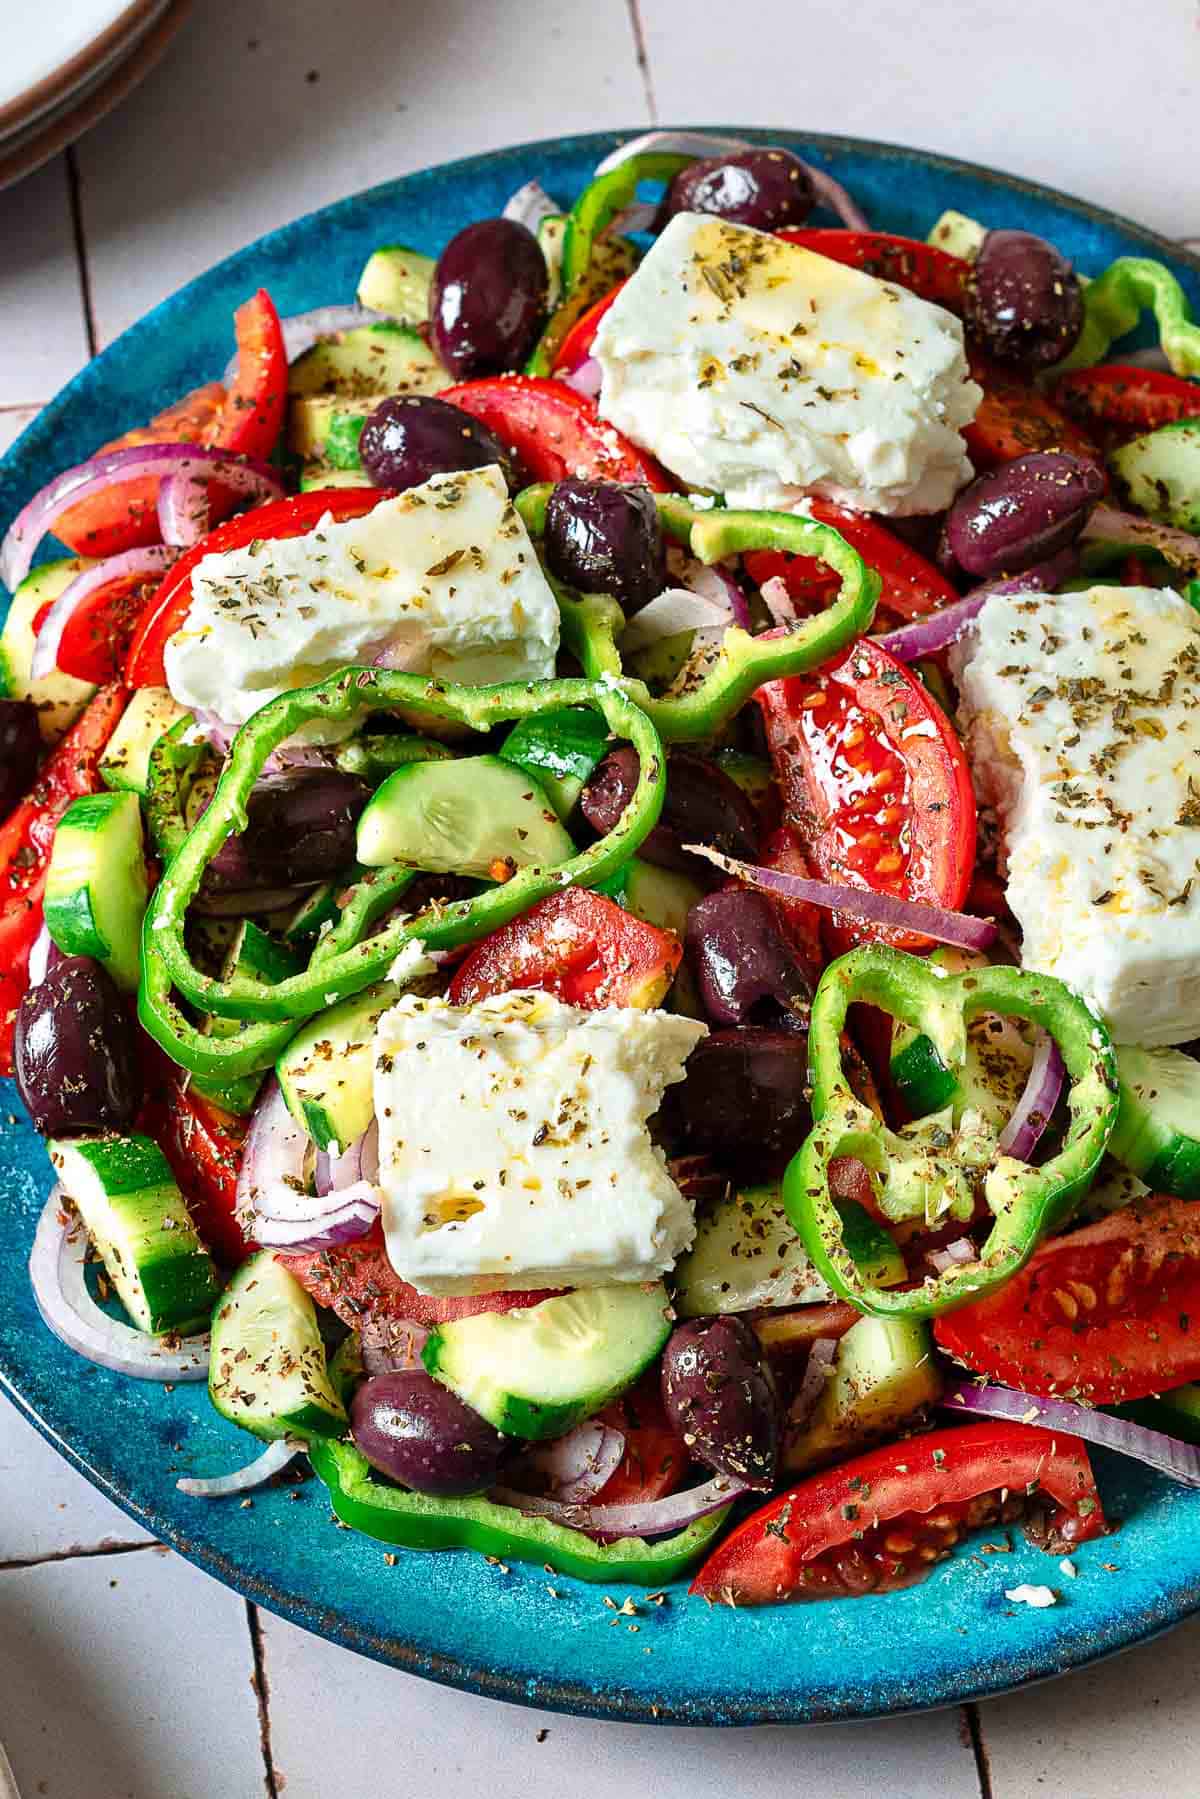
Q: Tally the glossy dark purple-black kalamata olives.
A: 14